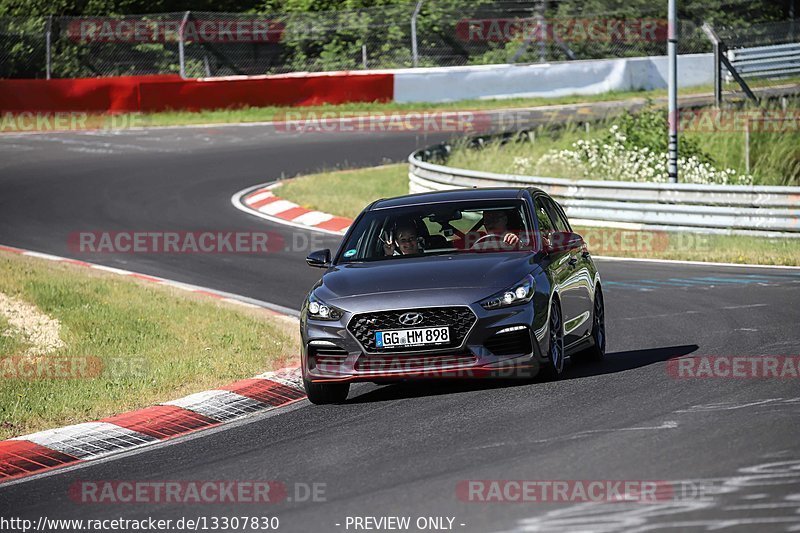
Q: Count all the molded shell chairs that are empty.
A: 0